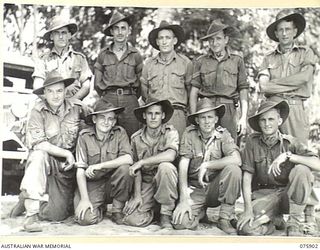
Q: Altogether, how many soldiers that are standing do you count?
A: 5